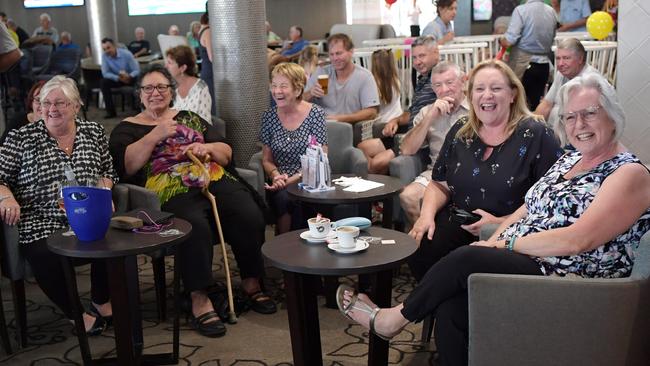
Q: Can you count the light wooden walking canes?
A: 1